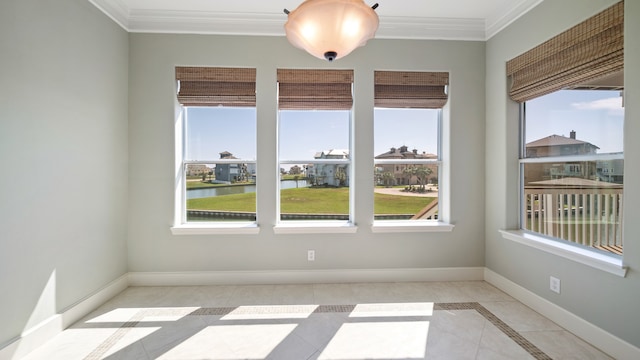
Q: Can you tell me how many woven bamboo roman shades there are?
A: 4